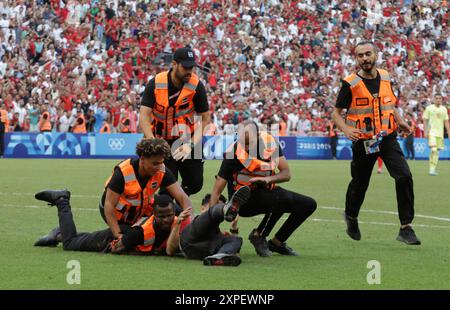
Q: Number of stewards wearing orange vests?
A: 5